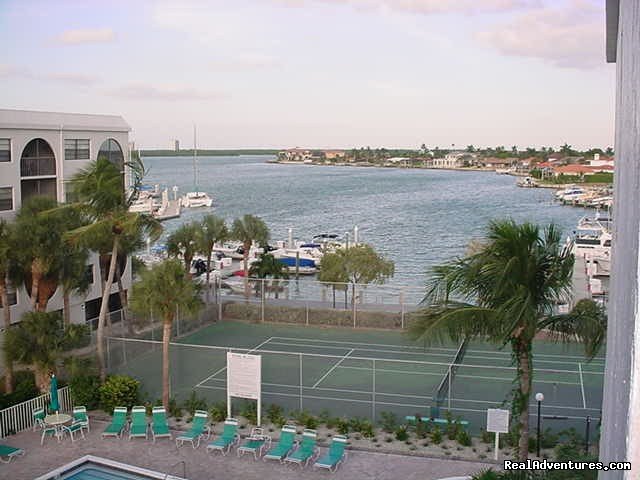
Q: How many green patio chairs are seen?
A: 14